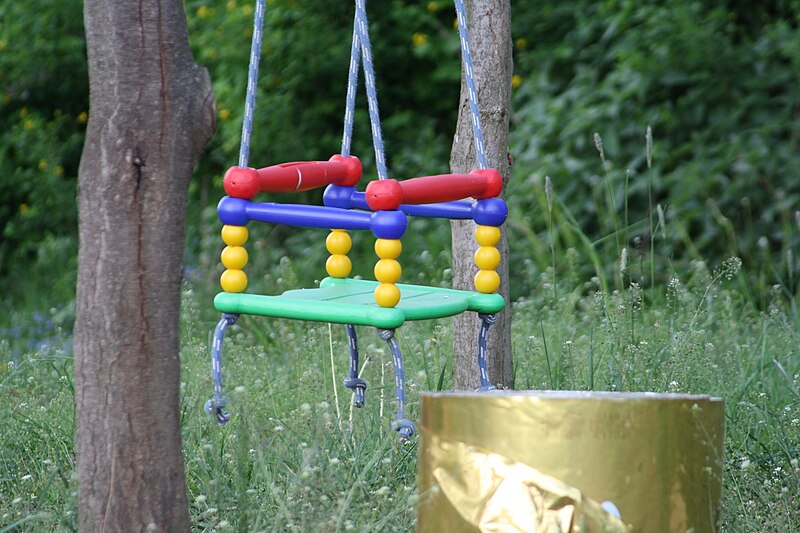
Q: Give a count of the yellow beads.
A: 11